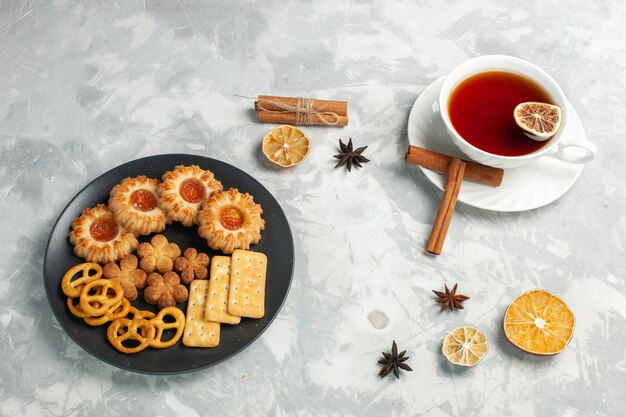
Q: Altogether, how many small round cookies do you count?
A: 4